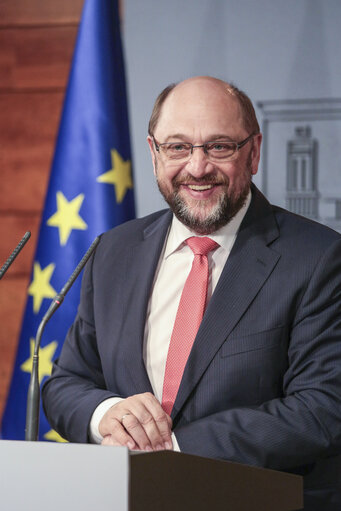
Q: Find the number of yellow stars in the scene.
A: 5